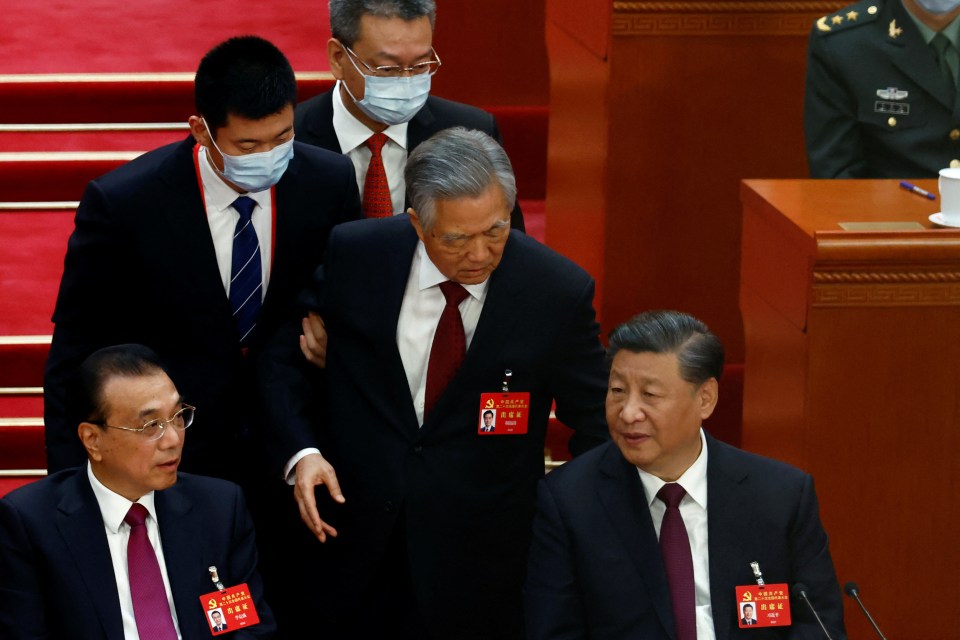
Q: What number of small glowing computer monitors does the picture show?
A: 0